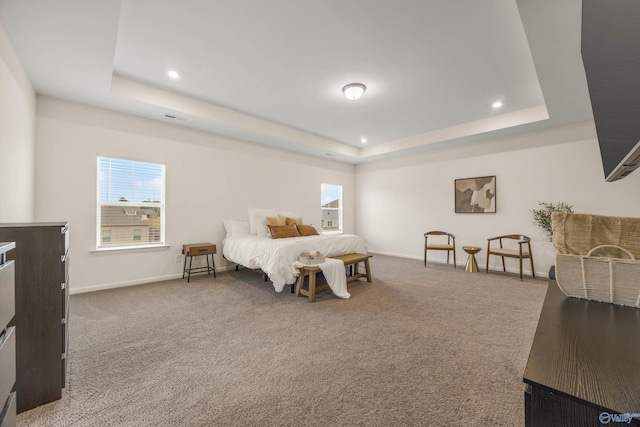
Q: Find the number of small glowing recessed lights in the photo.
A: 3